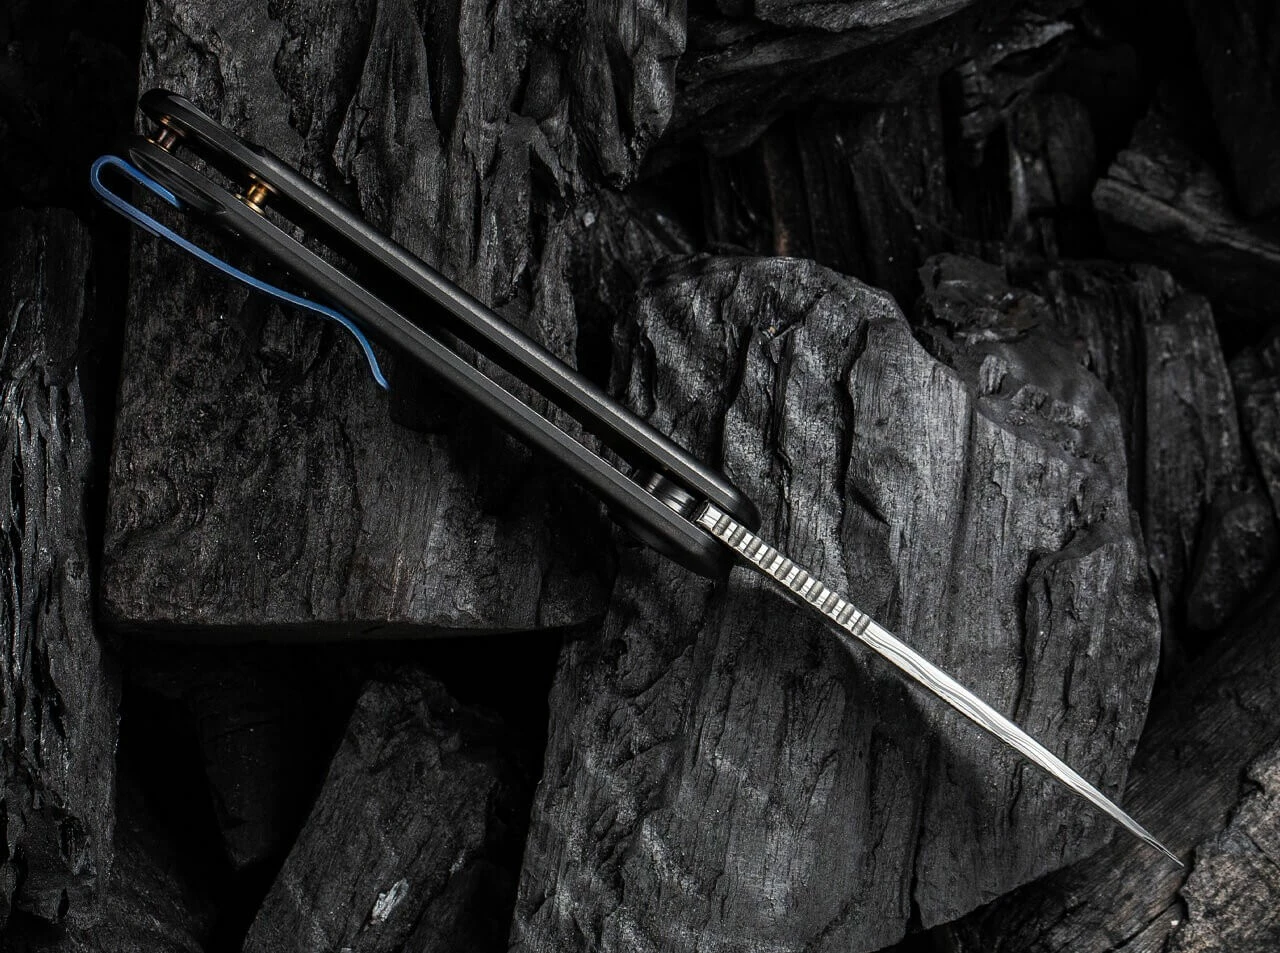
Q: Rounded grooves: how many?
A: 10